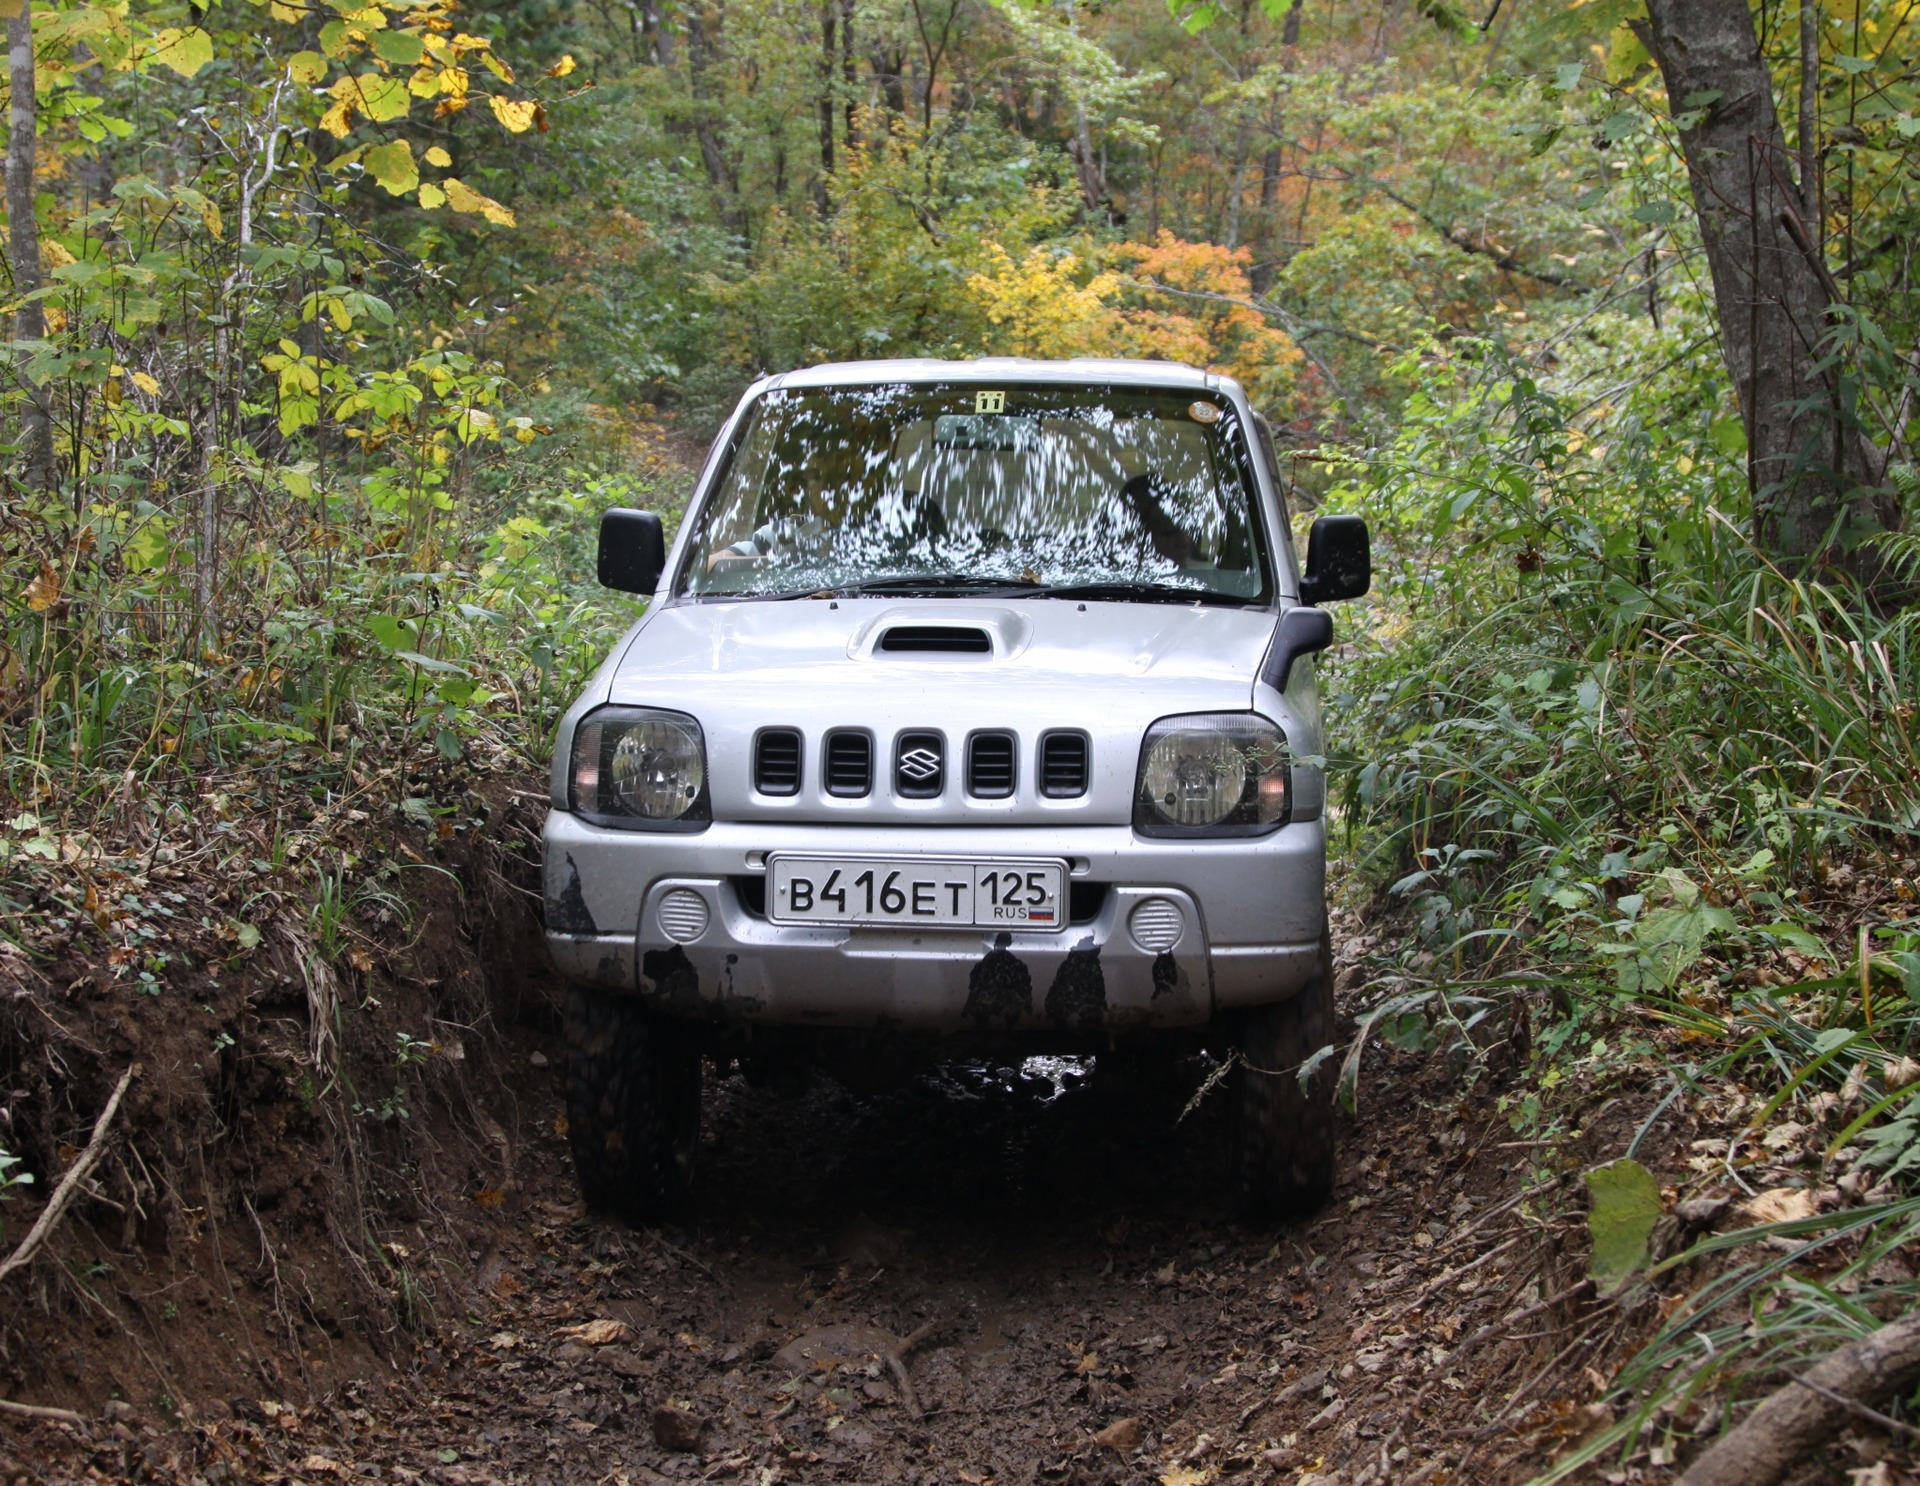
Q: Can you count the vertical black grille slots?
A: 5